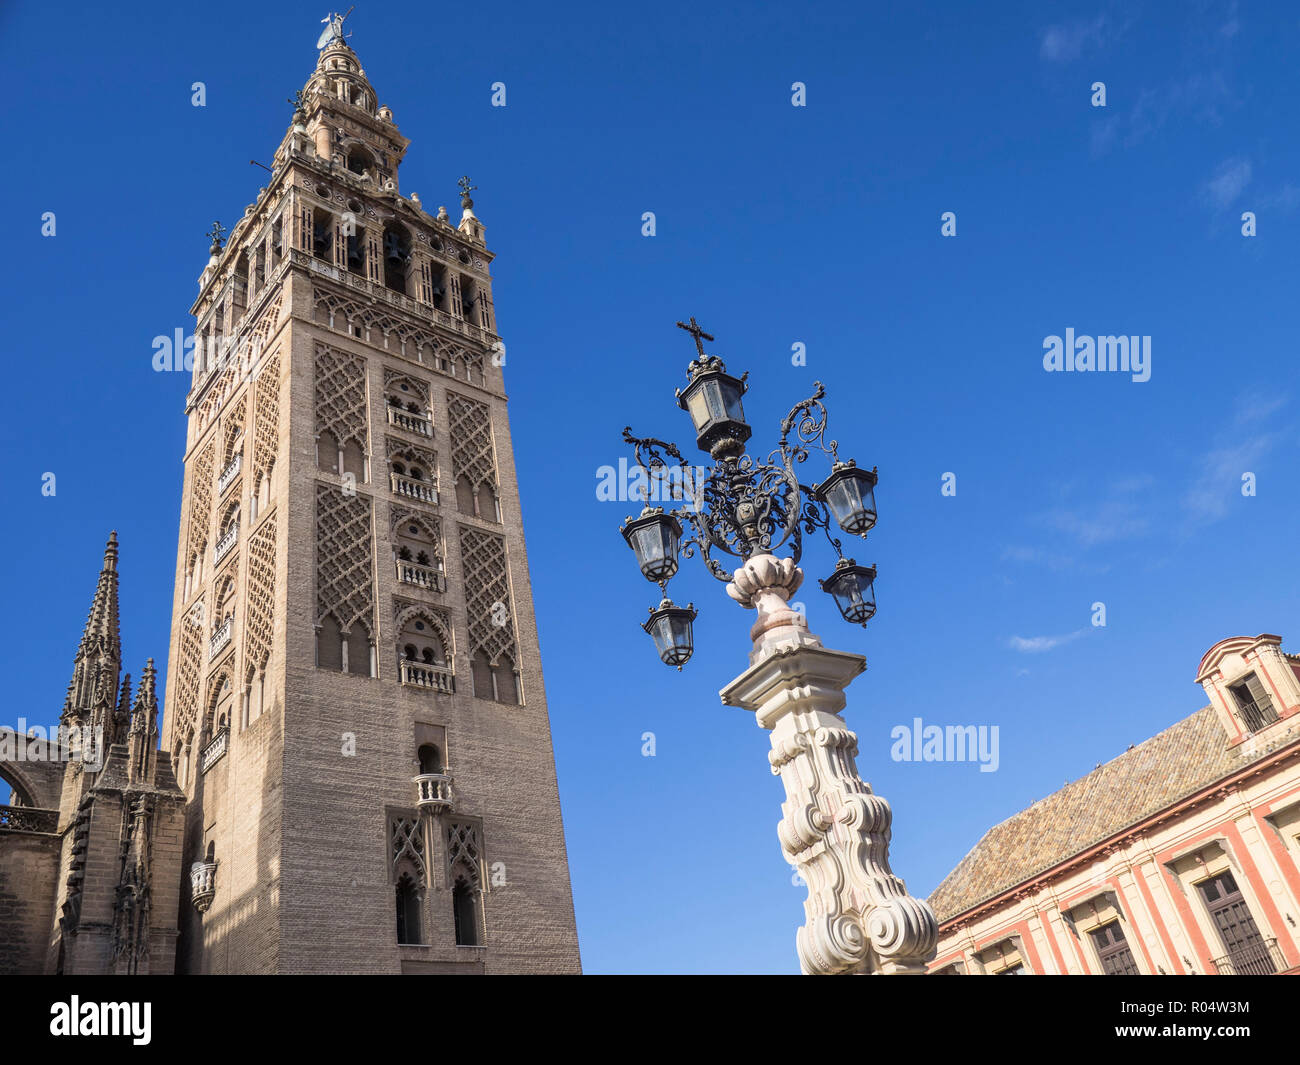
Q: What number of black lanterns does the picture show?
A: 5